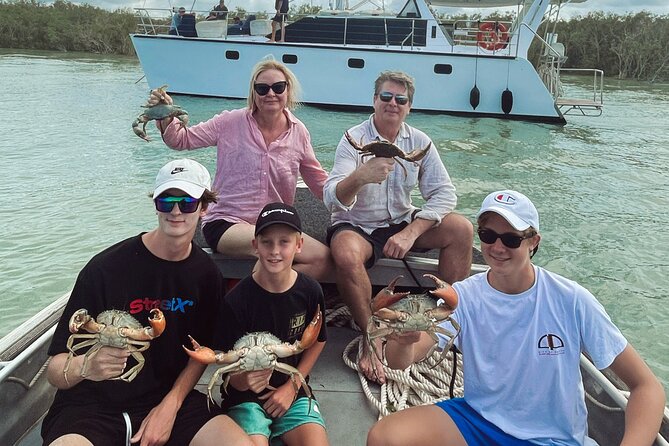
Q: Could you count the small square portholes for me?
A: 4